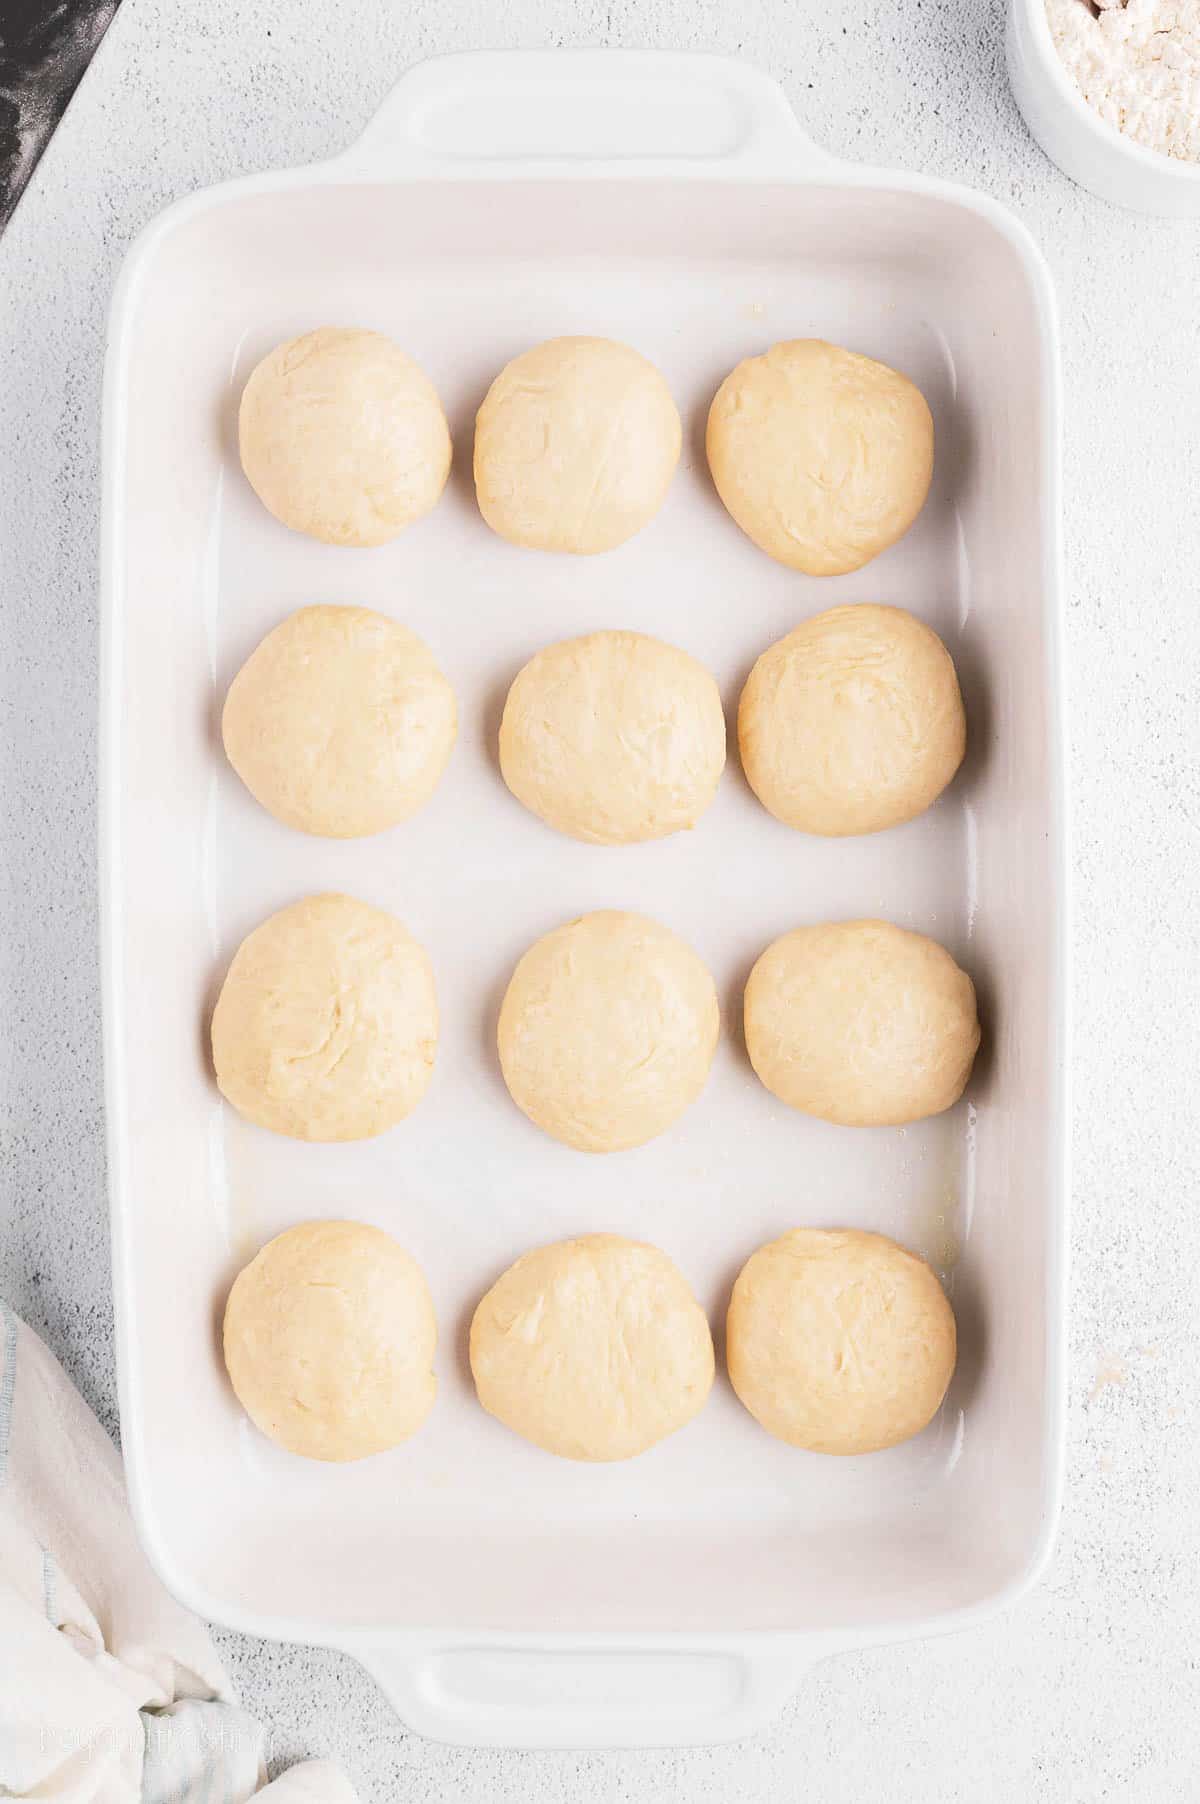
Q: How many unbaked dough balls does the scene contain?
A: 12